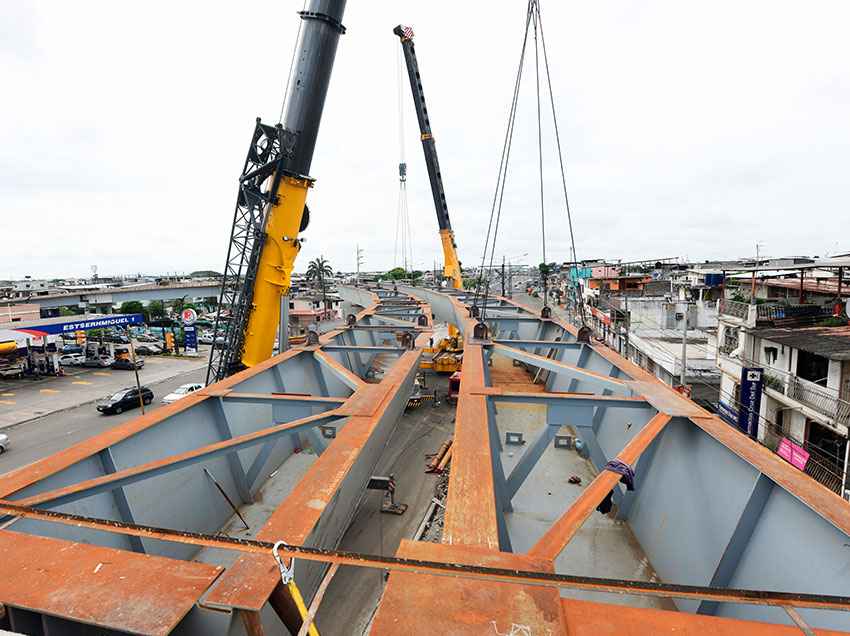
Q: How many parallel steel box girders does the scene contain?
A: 2